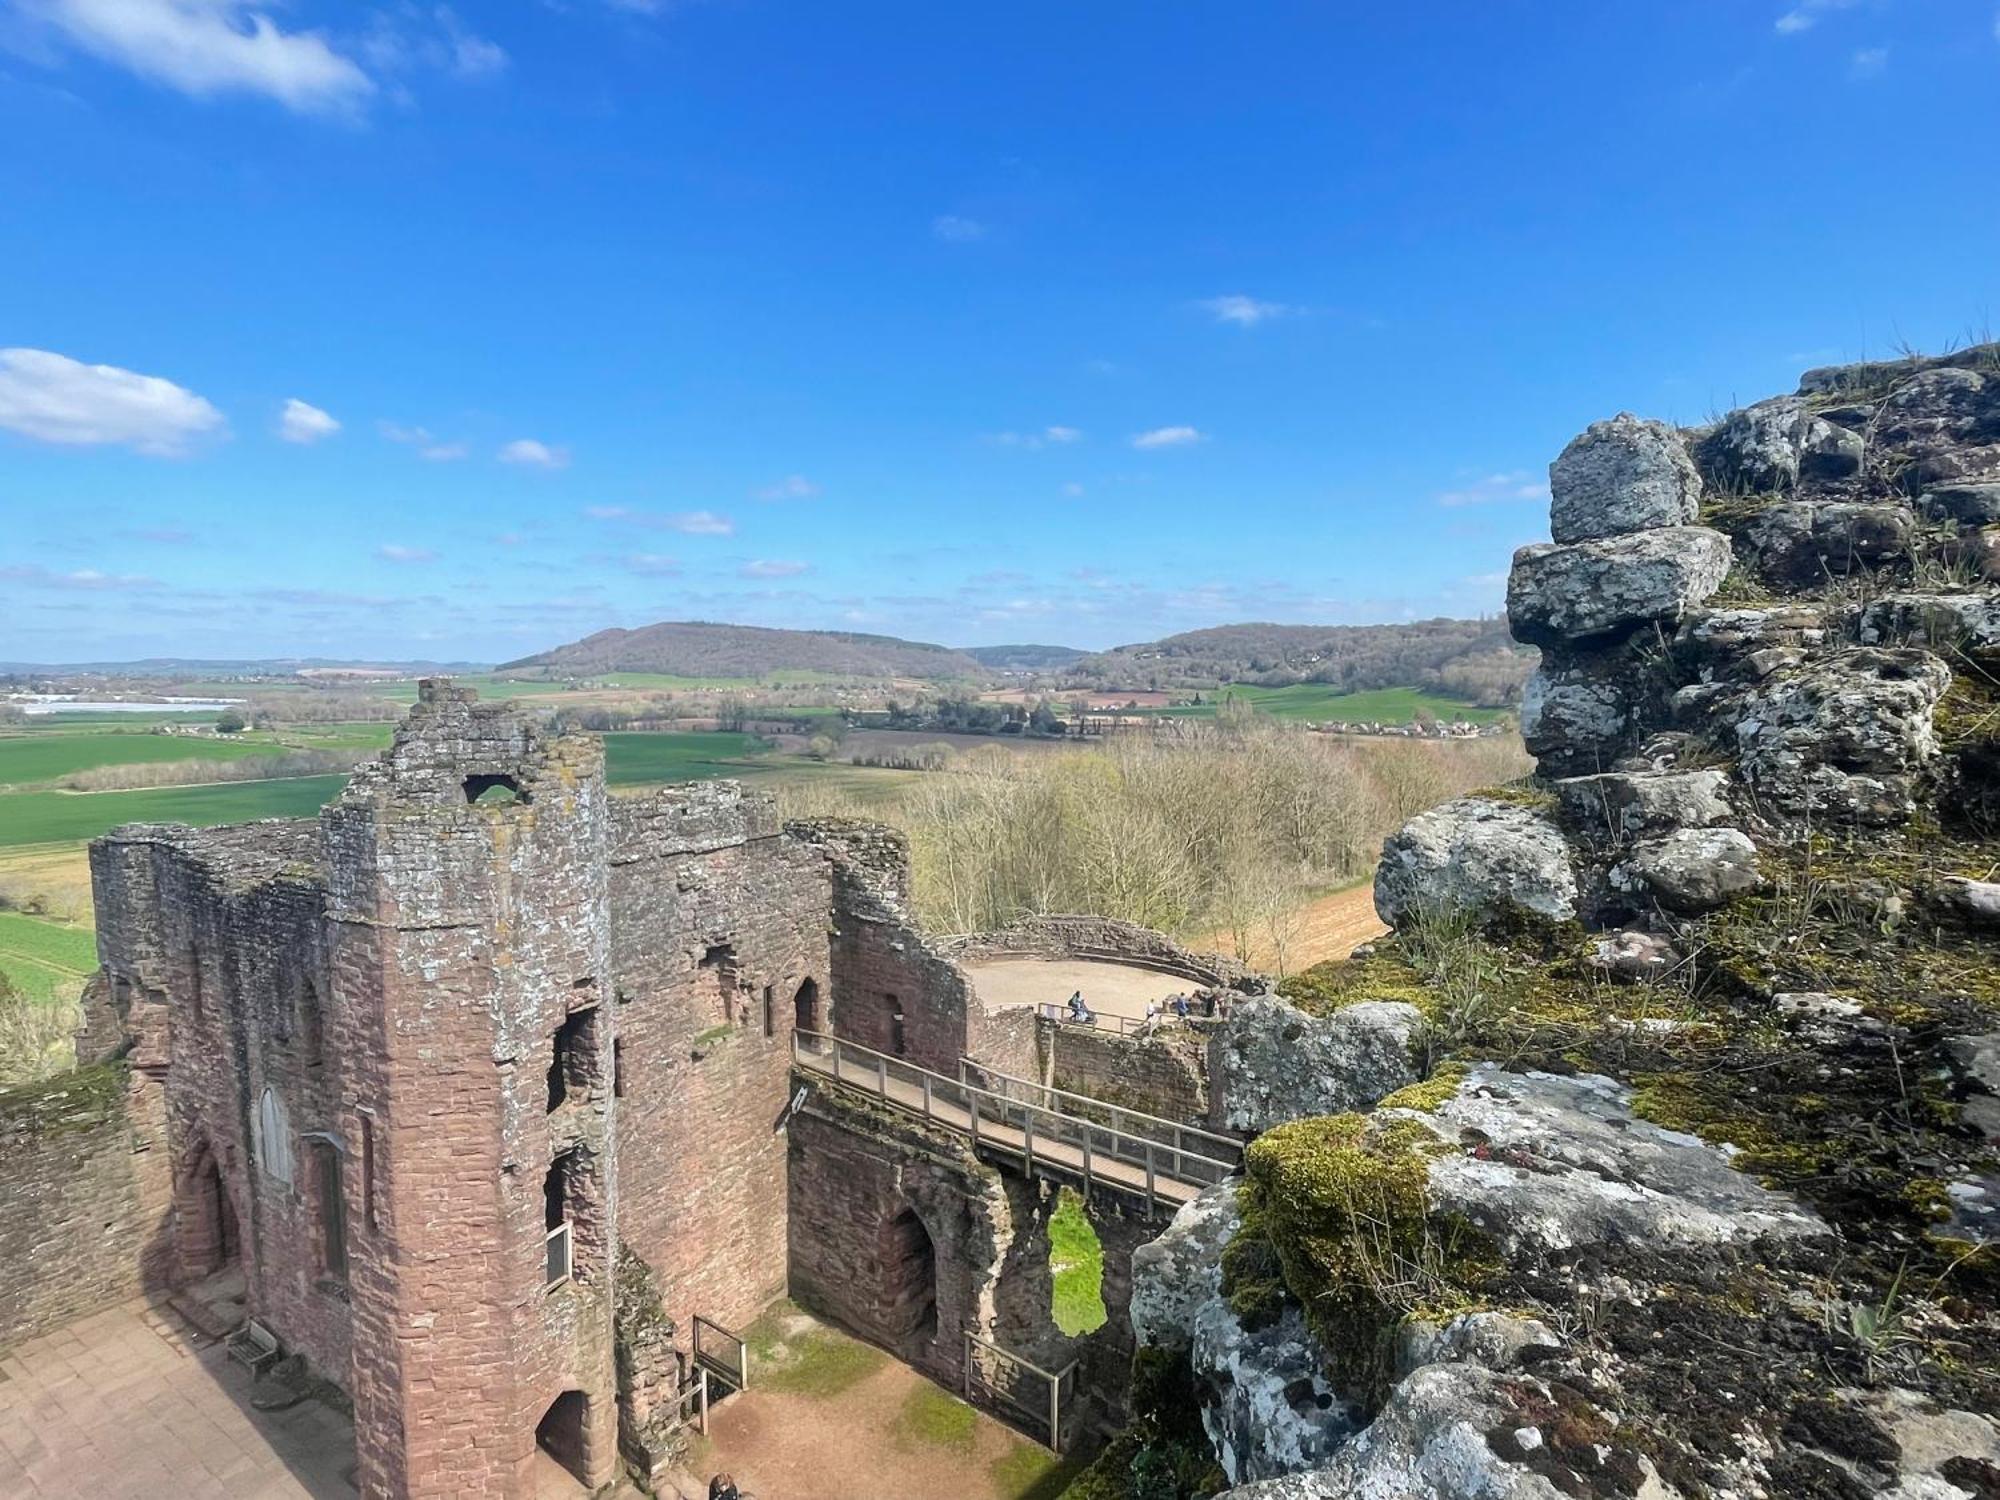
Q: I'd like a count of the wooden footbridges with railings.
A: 1